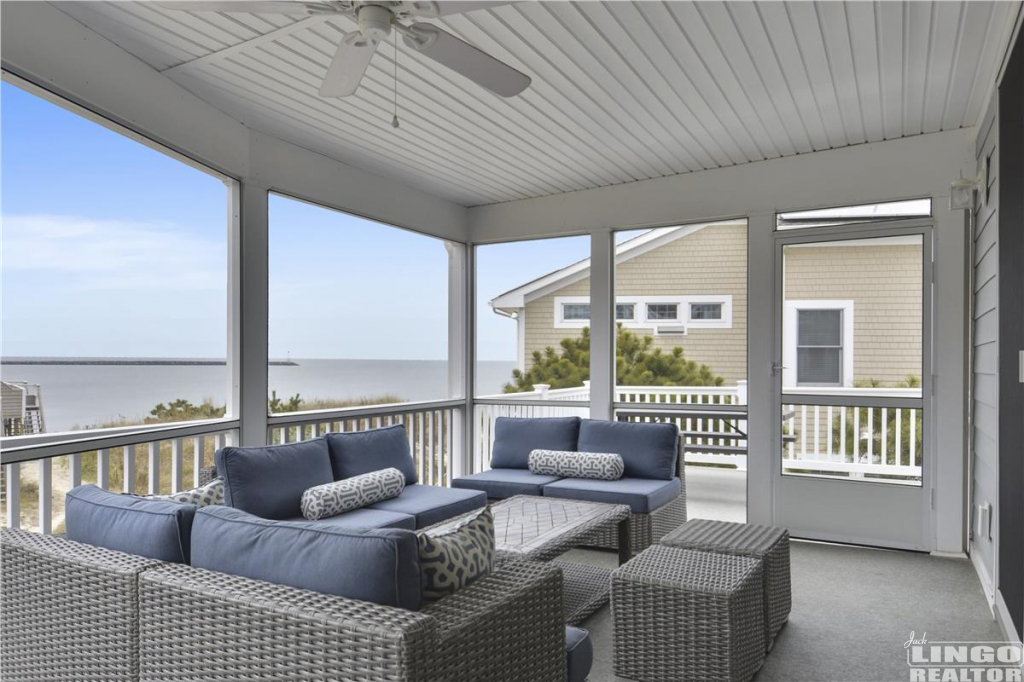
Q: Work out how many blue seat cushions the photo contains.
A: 5